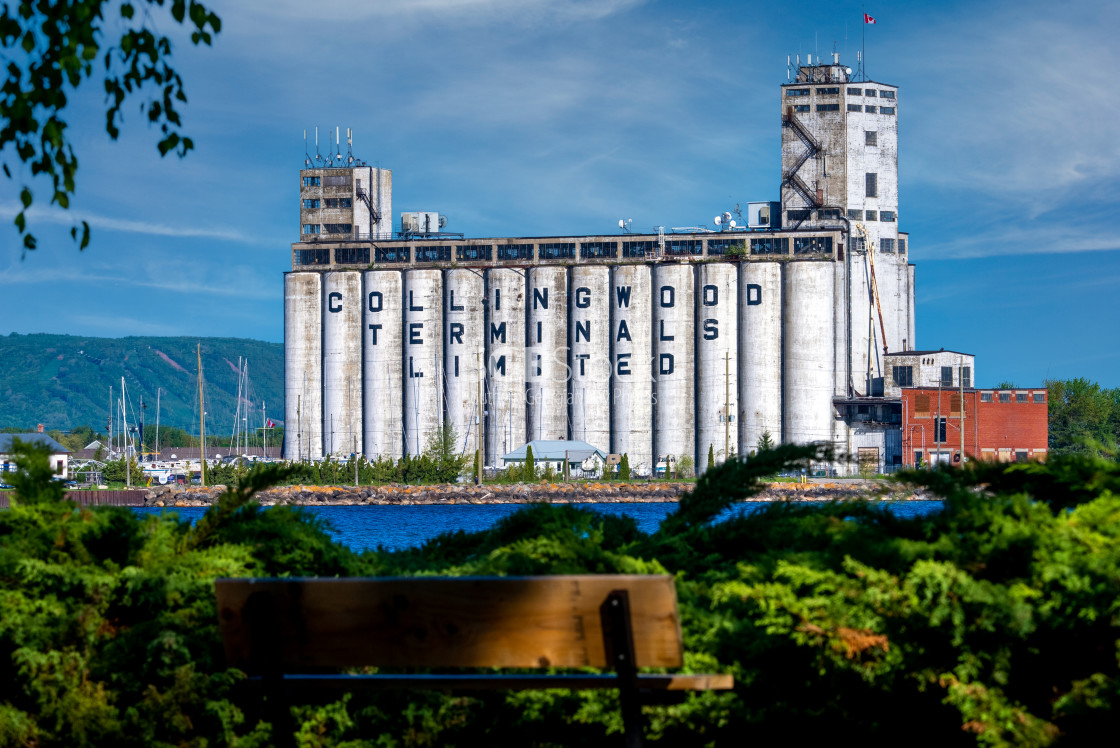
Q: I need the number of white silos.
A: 13